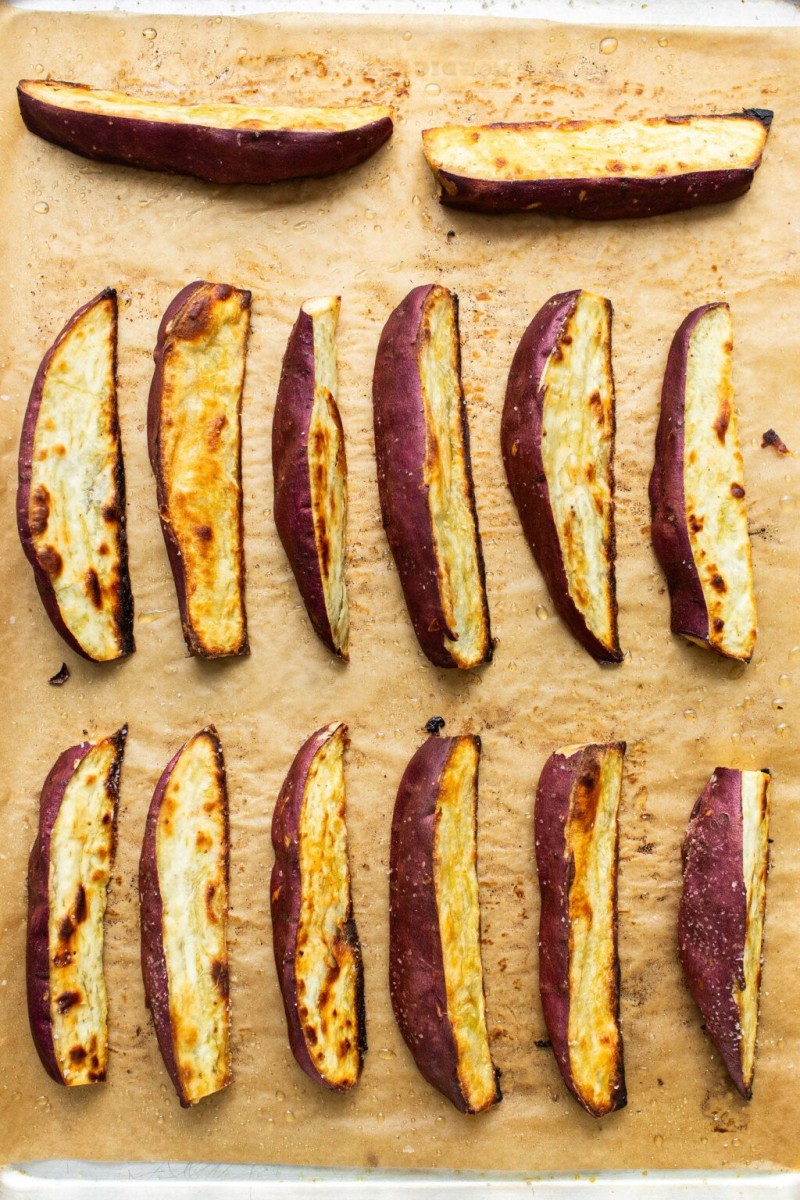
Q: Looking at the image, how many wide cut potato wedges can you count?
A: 14